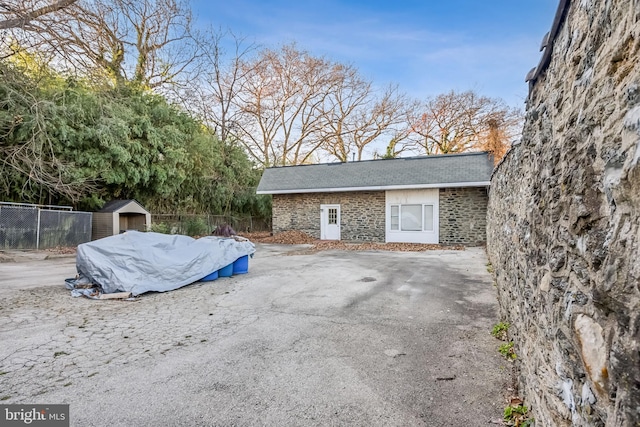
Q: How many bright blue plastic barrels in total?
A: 3